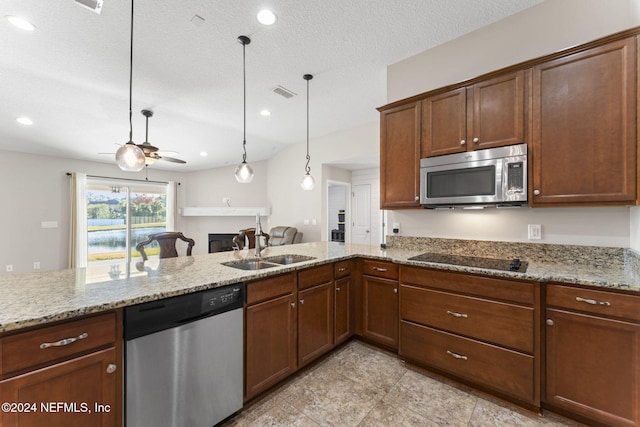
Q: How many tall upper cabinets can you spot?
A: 2